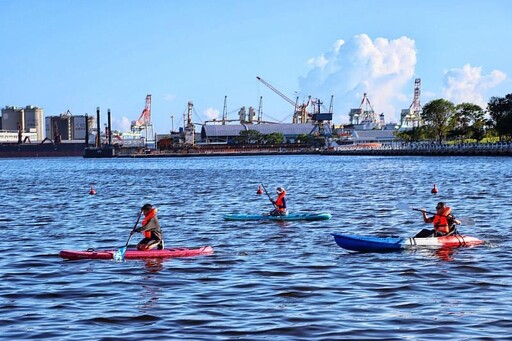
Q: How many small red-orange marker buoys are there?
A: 3